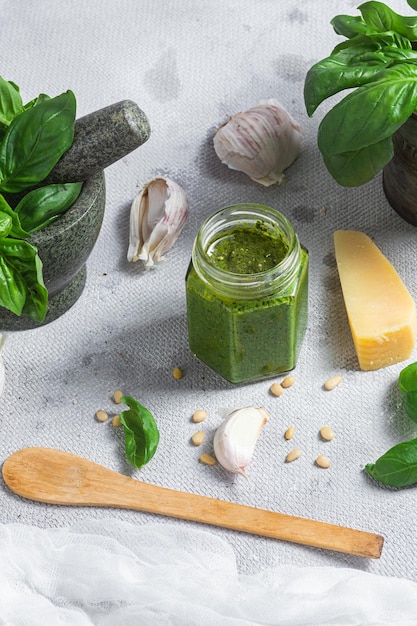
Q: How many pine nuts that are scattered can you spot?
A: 14